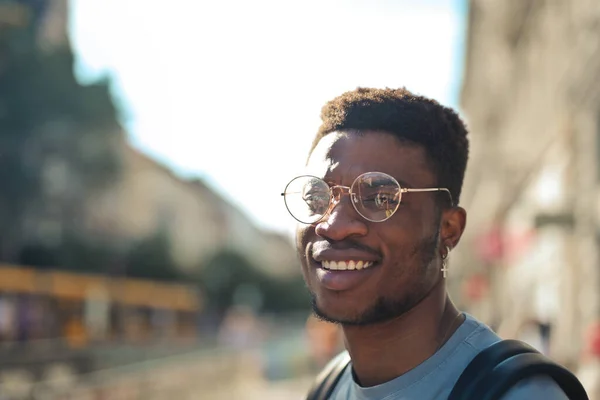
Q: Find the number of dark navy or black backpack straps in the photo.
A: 2